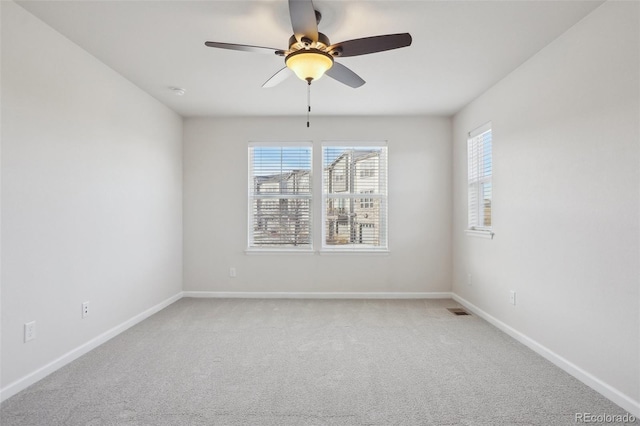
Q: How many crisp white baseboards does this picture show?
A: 3